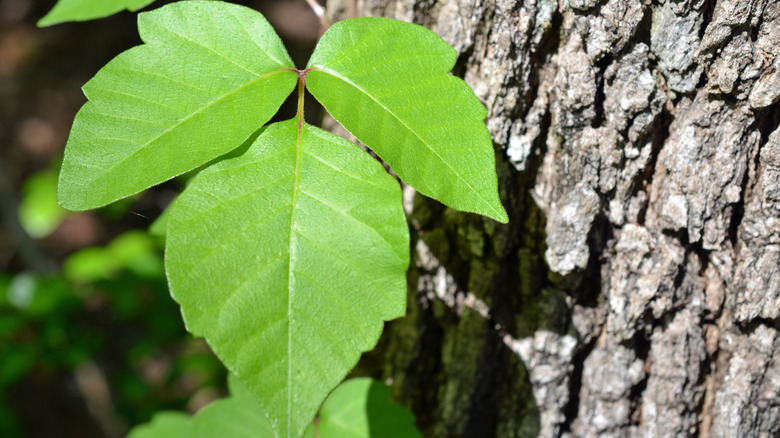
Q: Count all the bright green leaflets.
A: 3